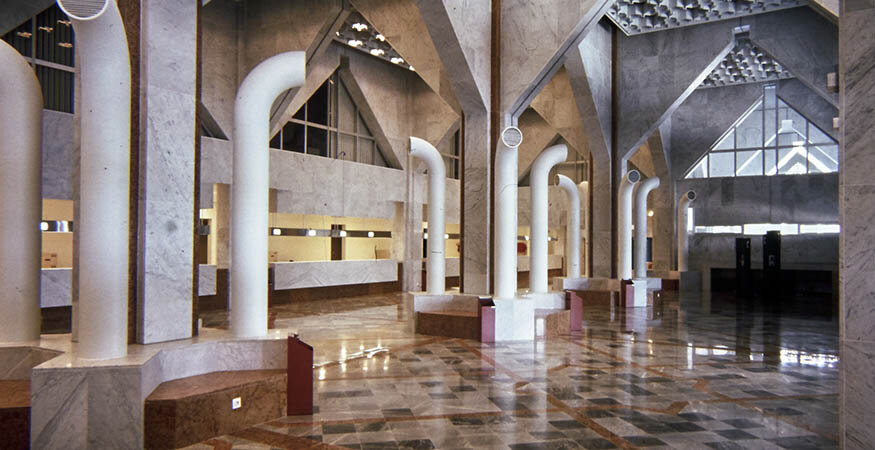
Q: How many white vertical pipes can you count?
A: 10